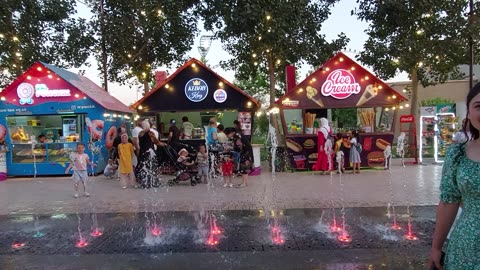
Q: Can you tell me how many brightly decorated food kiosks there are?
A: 3